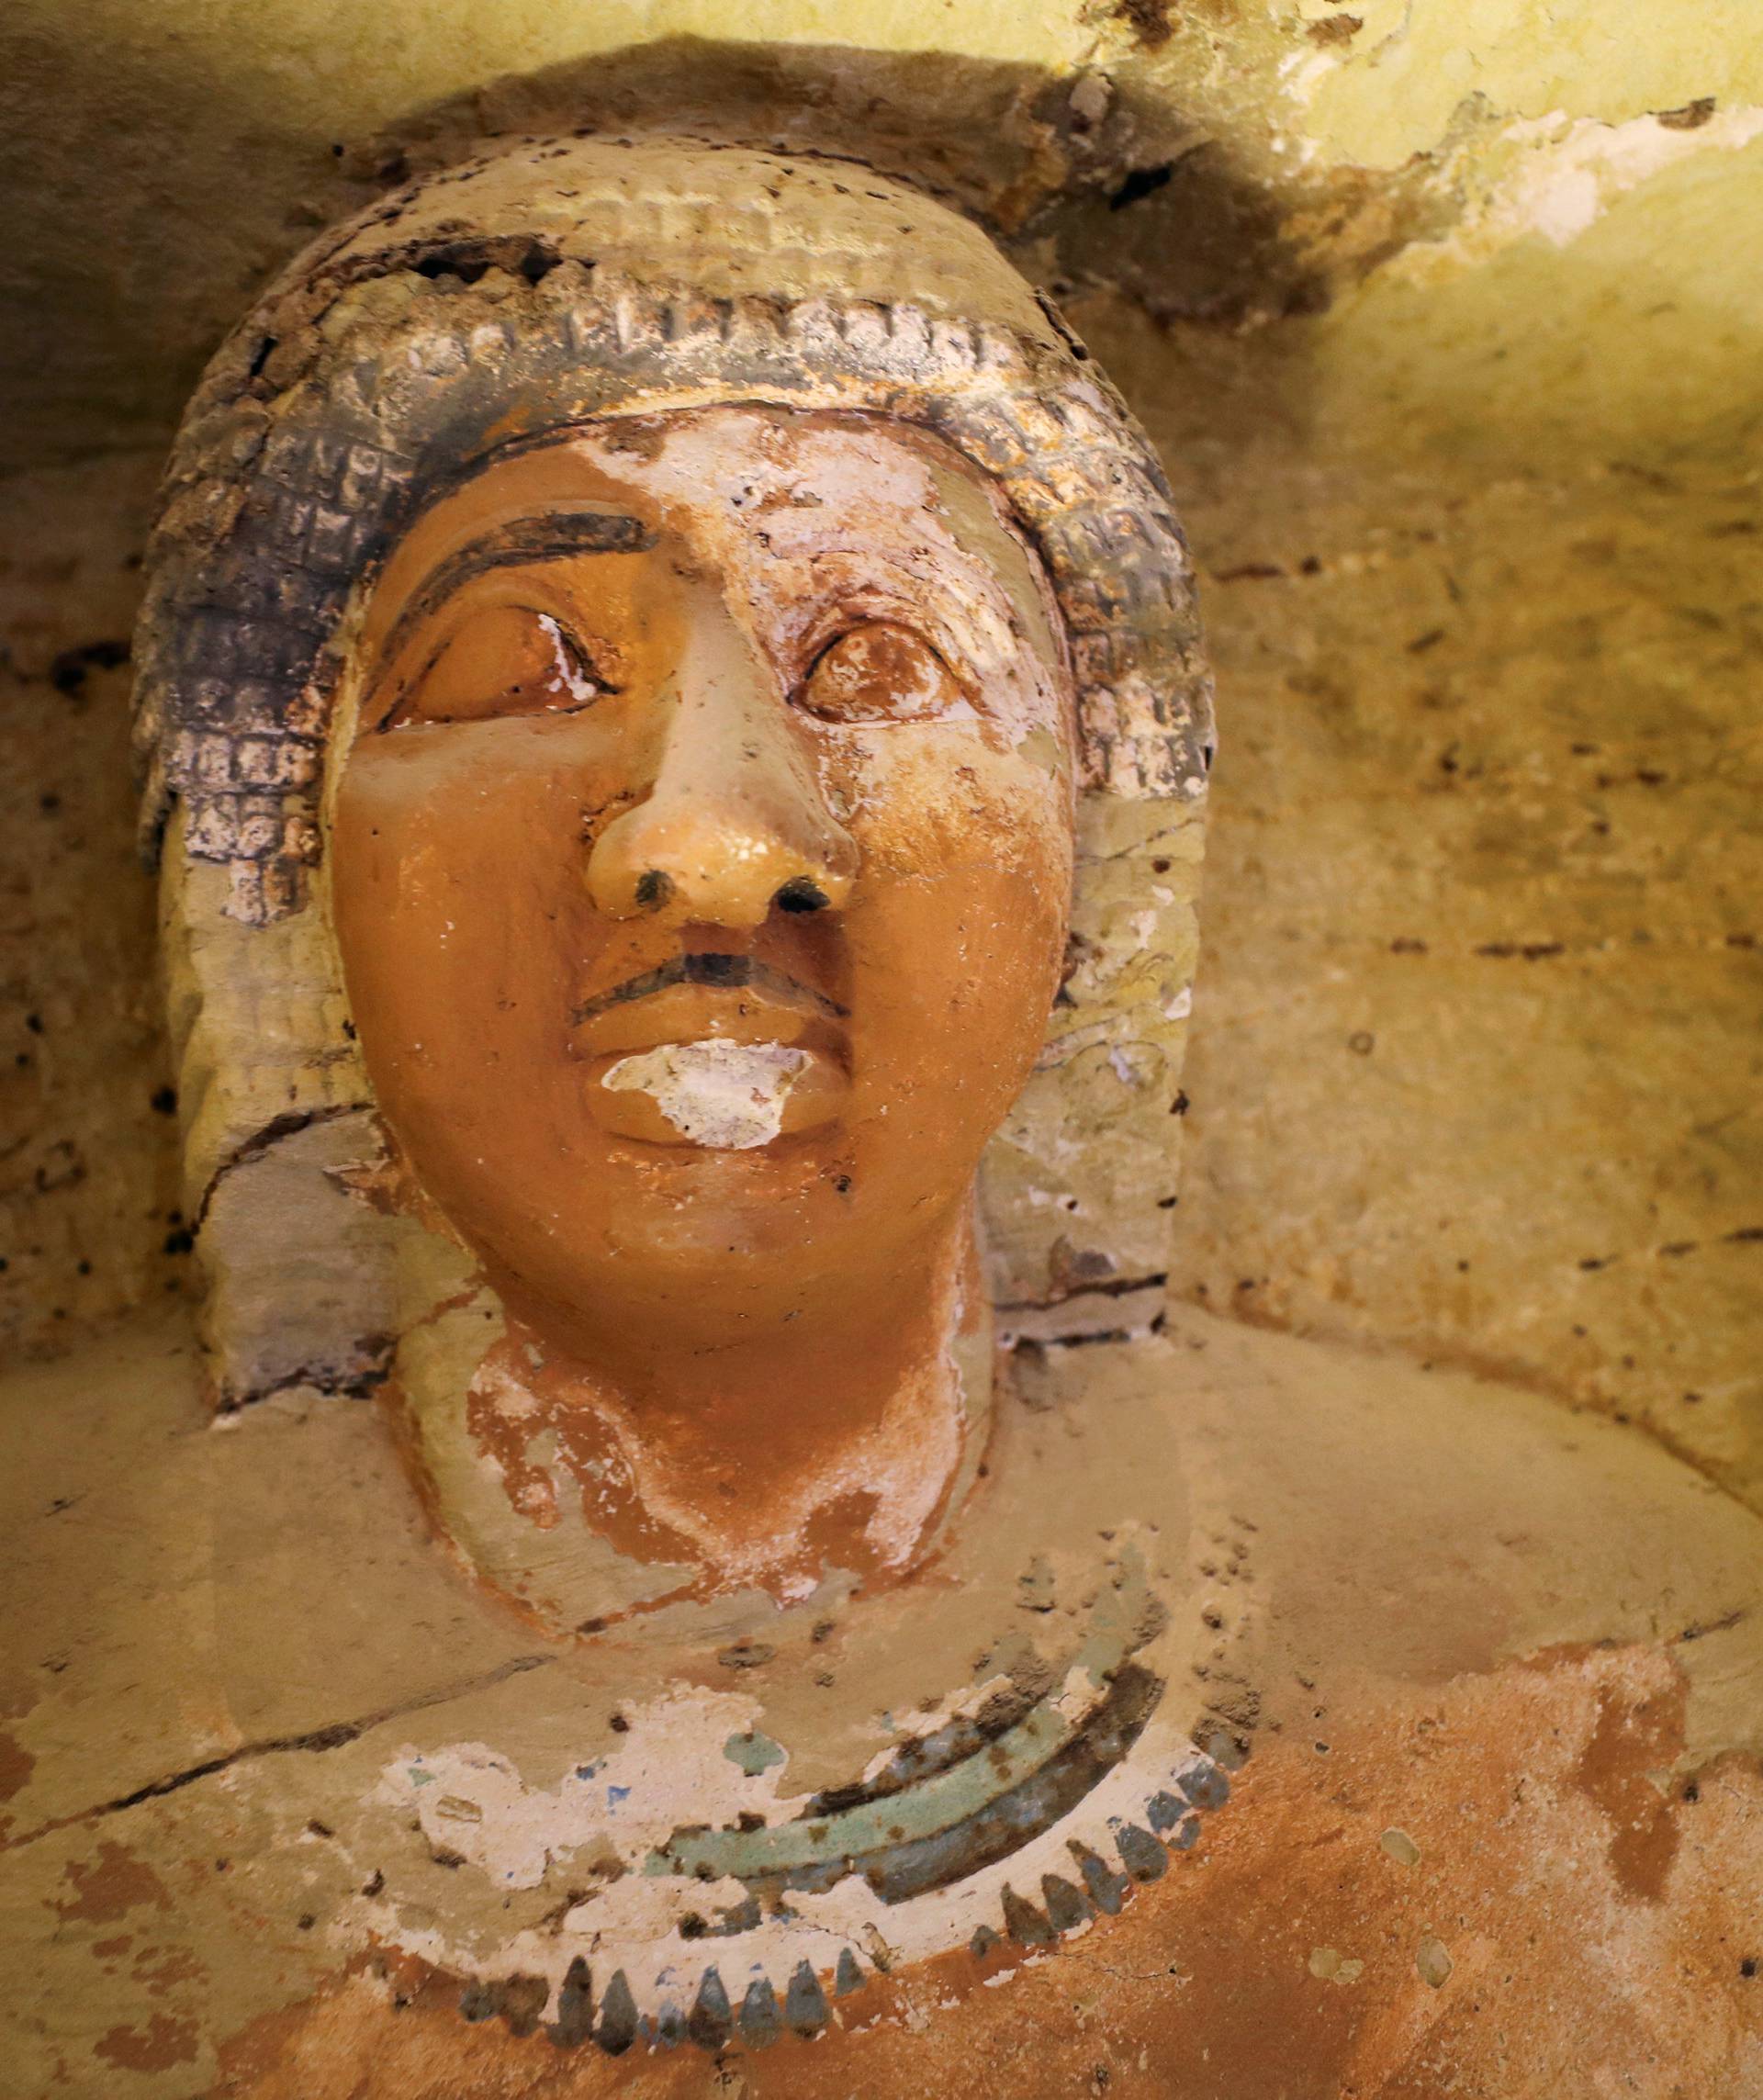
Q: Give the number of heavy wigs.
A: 1